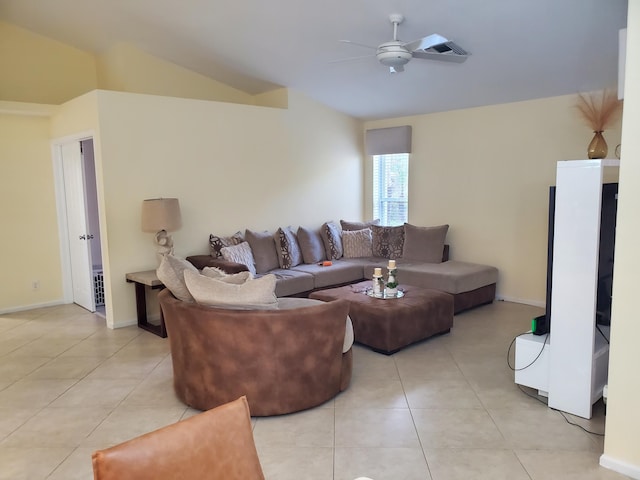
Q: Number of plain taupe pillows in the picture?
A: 4